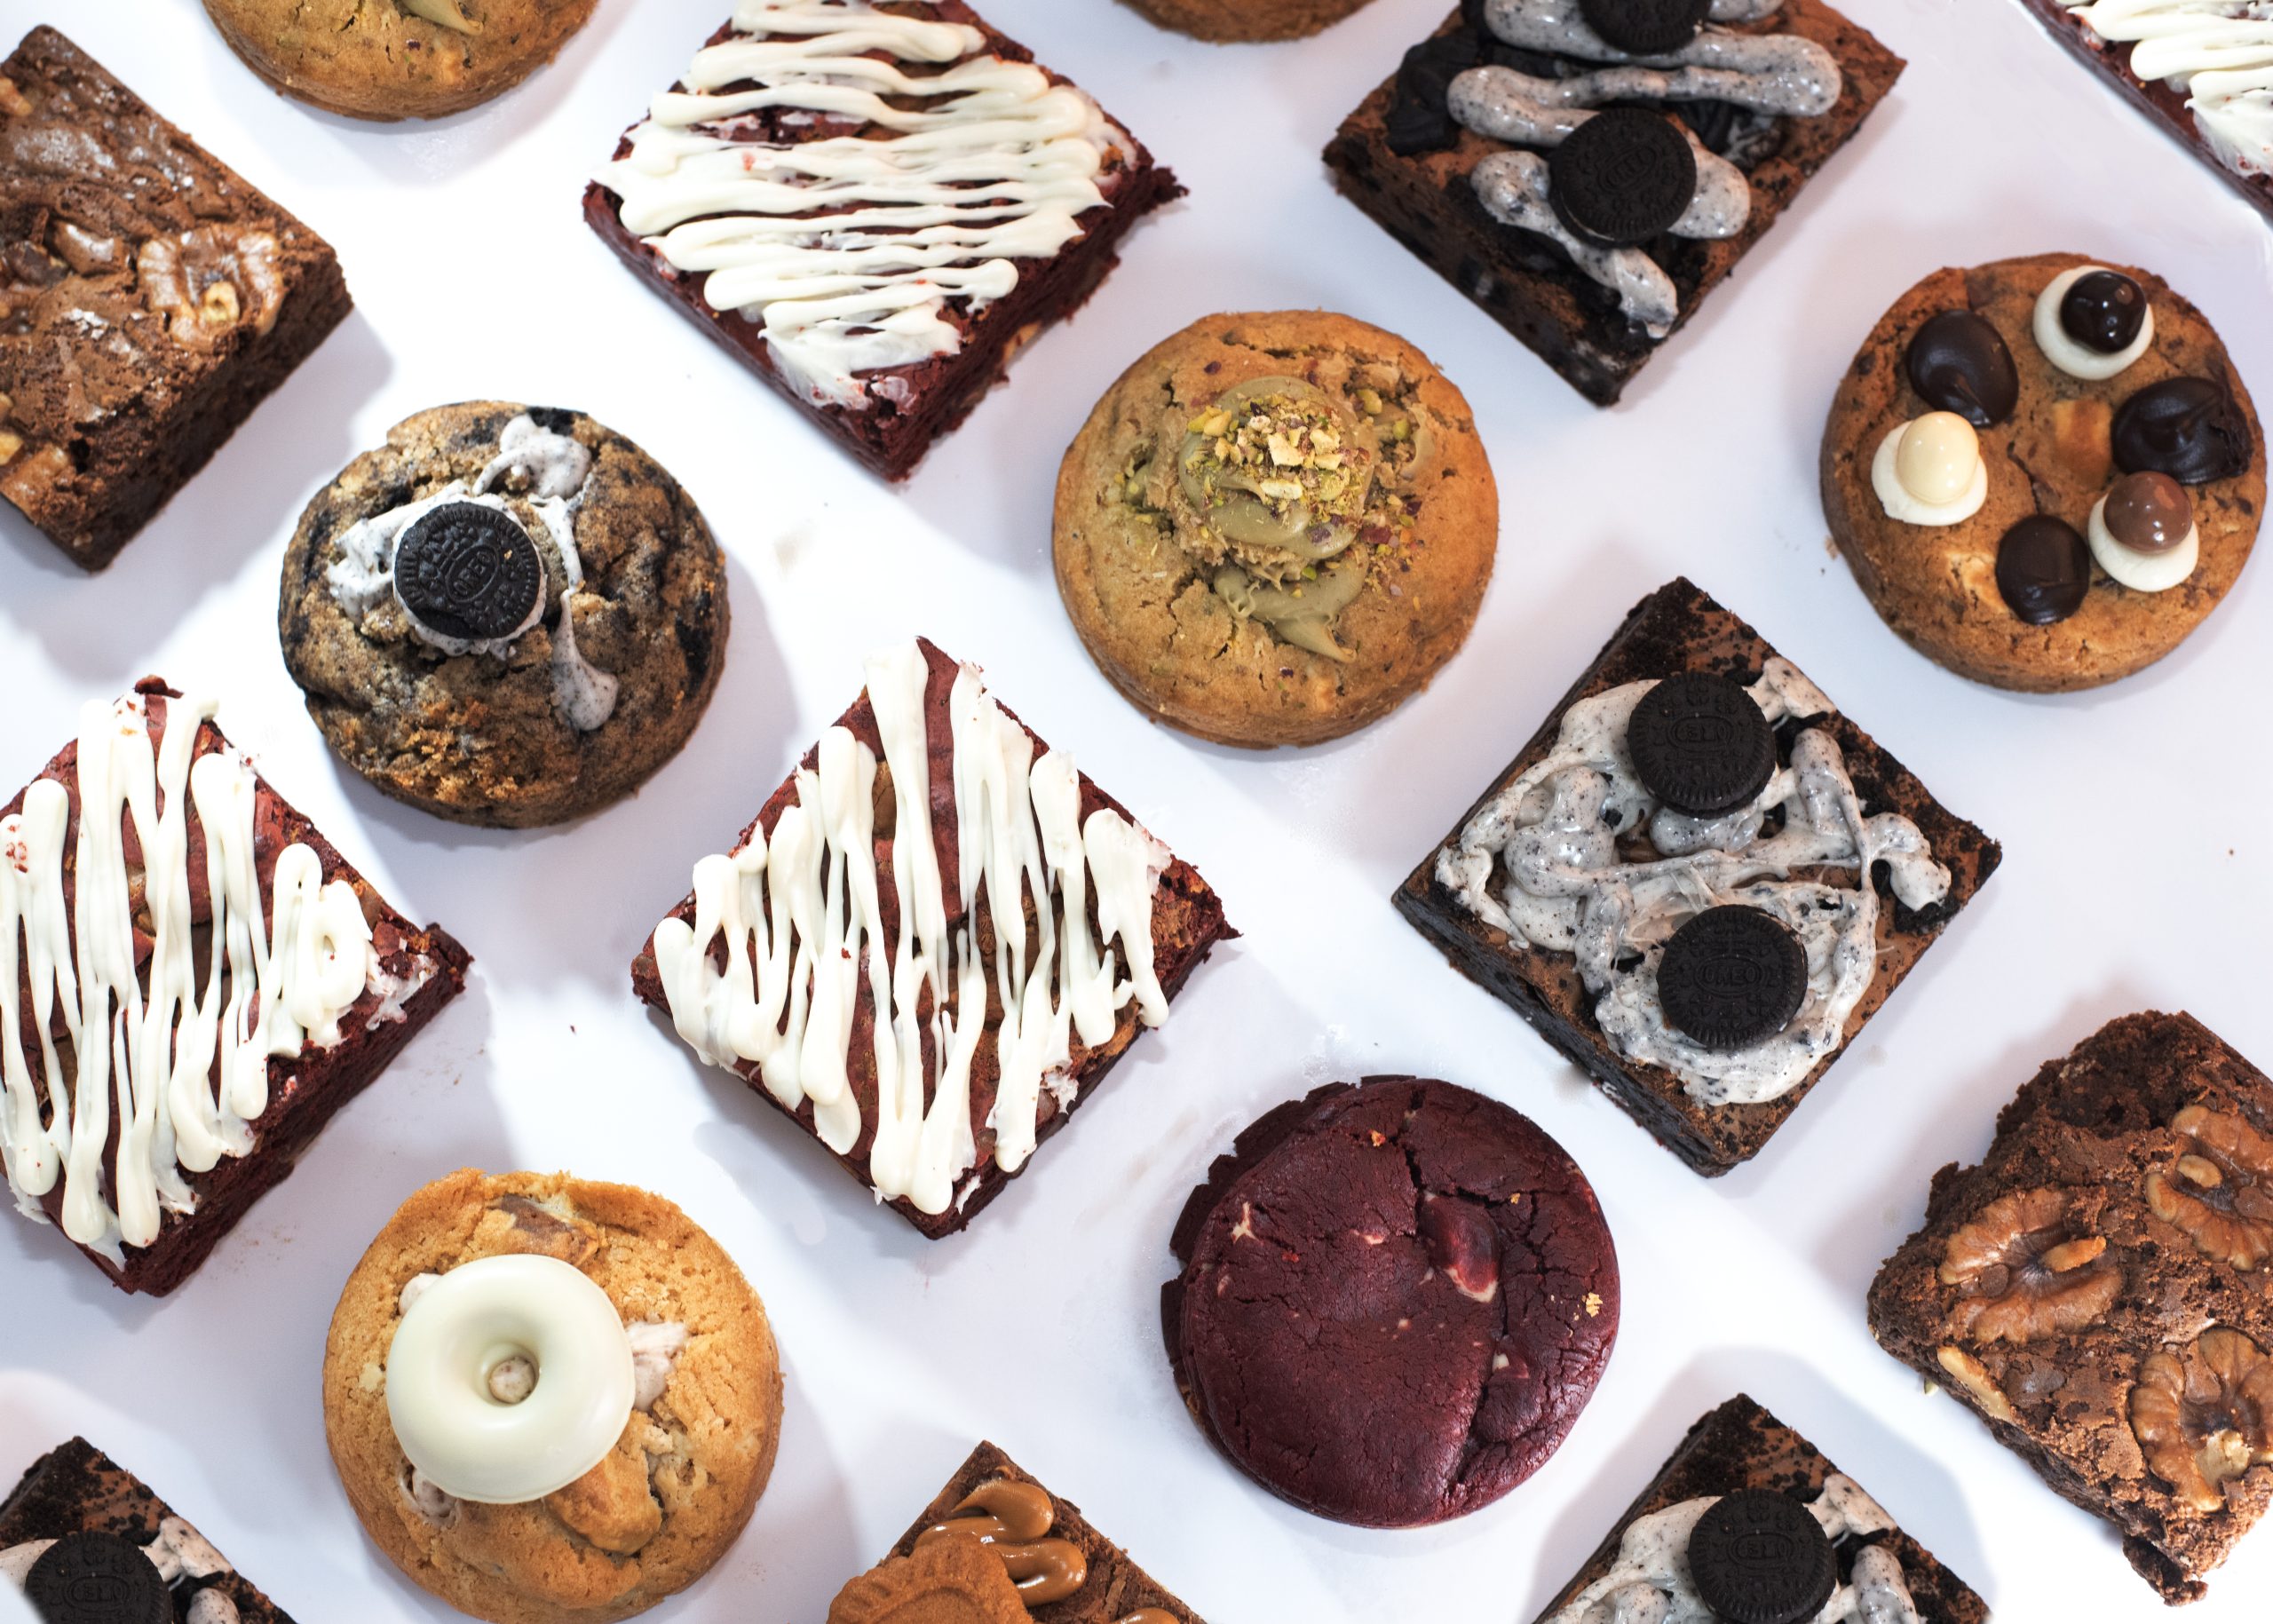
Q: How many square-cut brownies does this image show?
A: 11